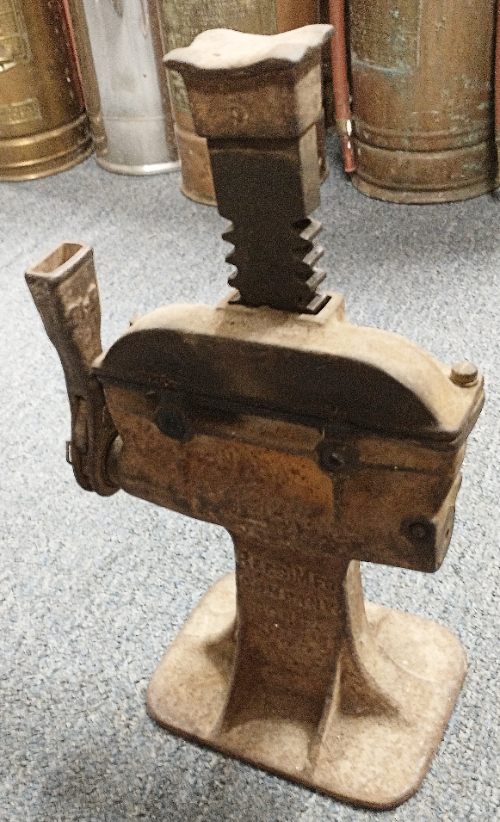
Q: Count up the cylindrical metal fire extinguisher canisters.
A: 4